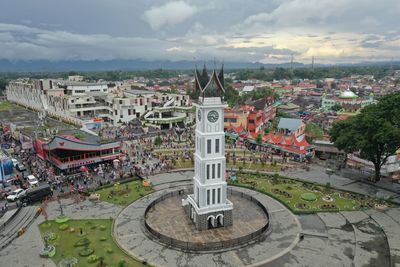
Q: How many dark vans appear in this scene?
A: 1